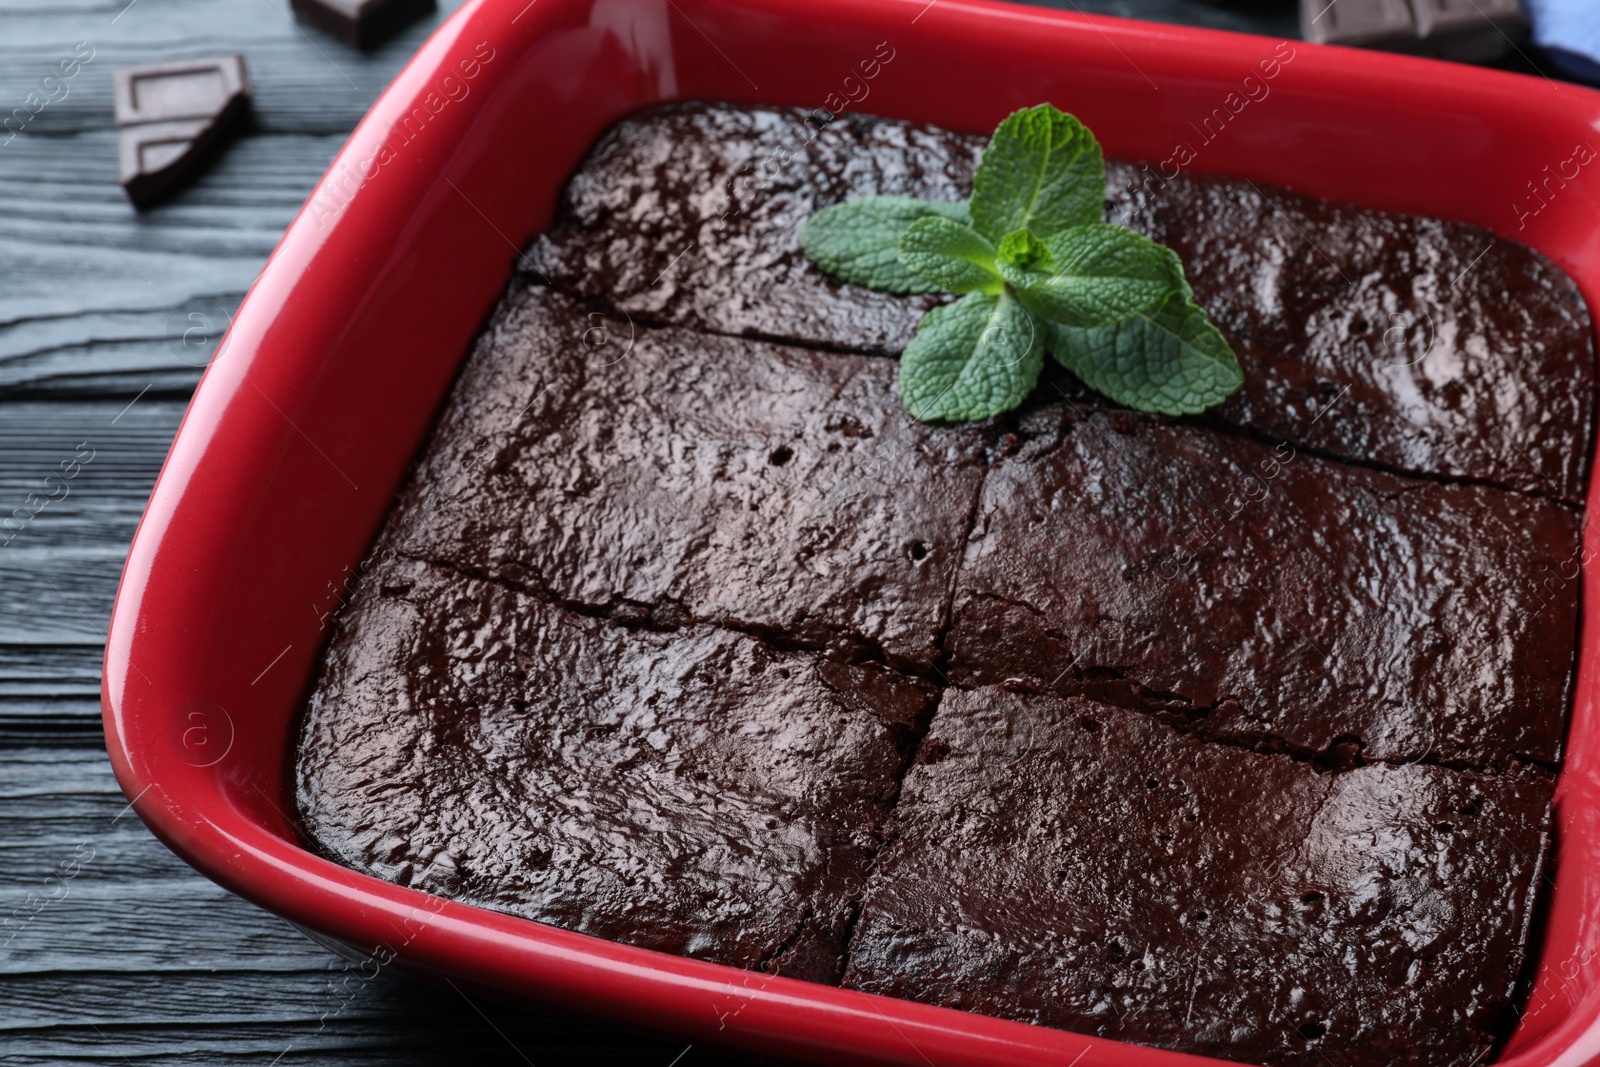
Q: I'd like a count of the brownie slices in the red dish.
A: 6